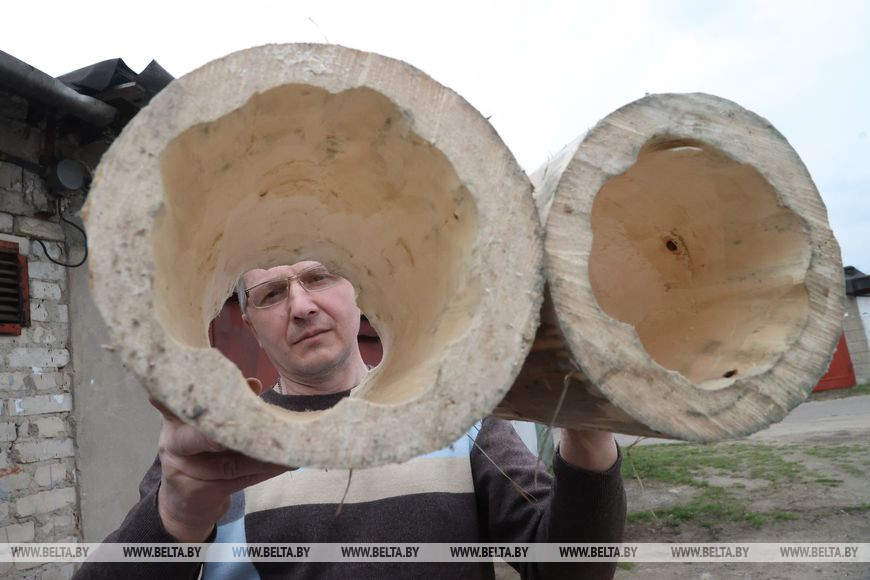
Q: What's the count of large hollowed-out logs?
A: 2